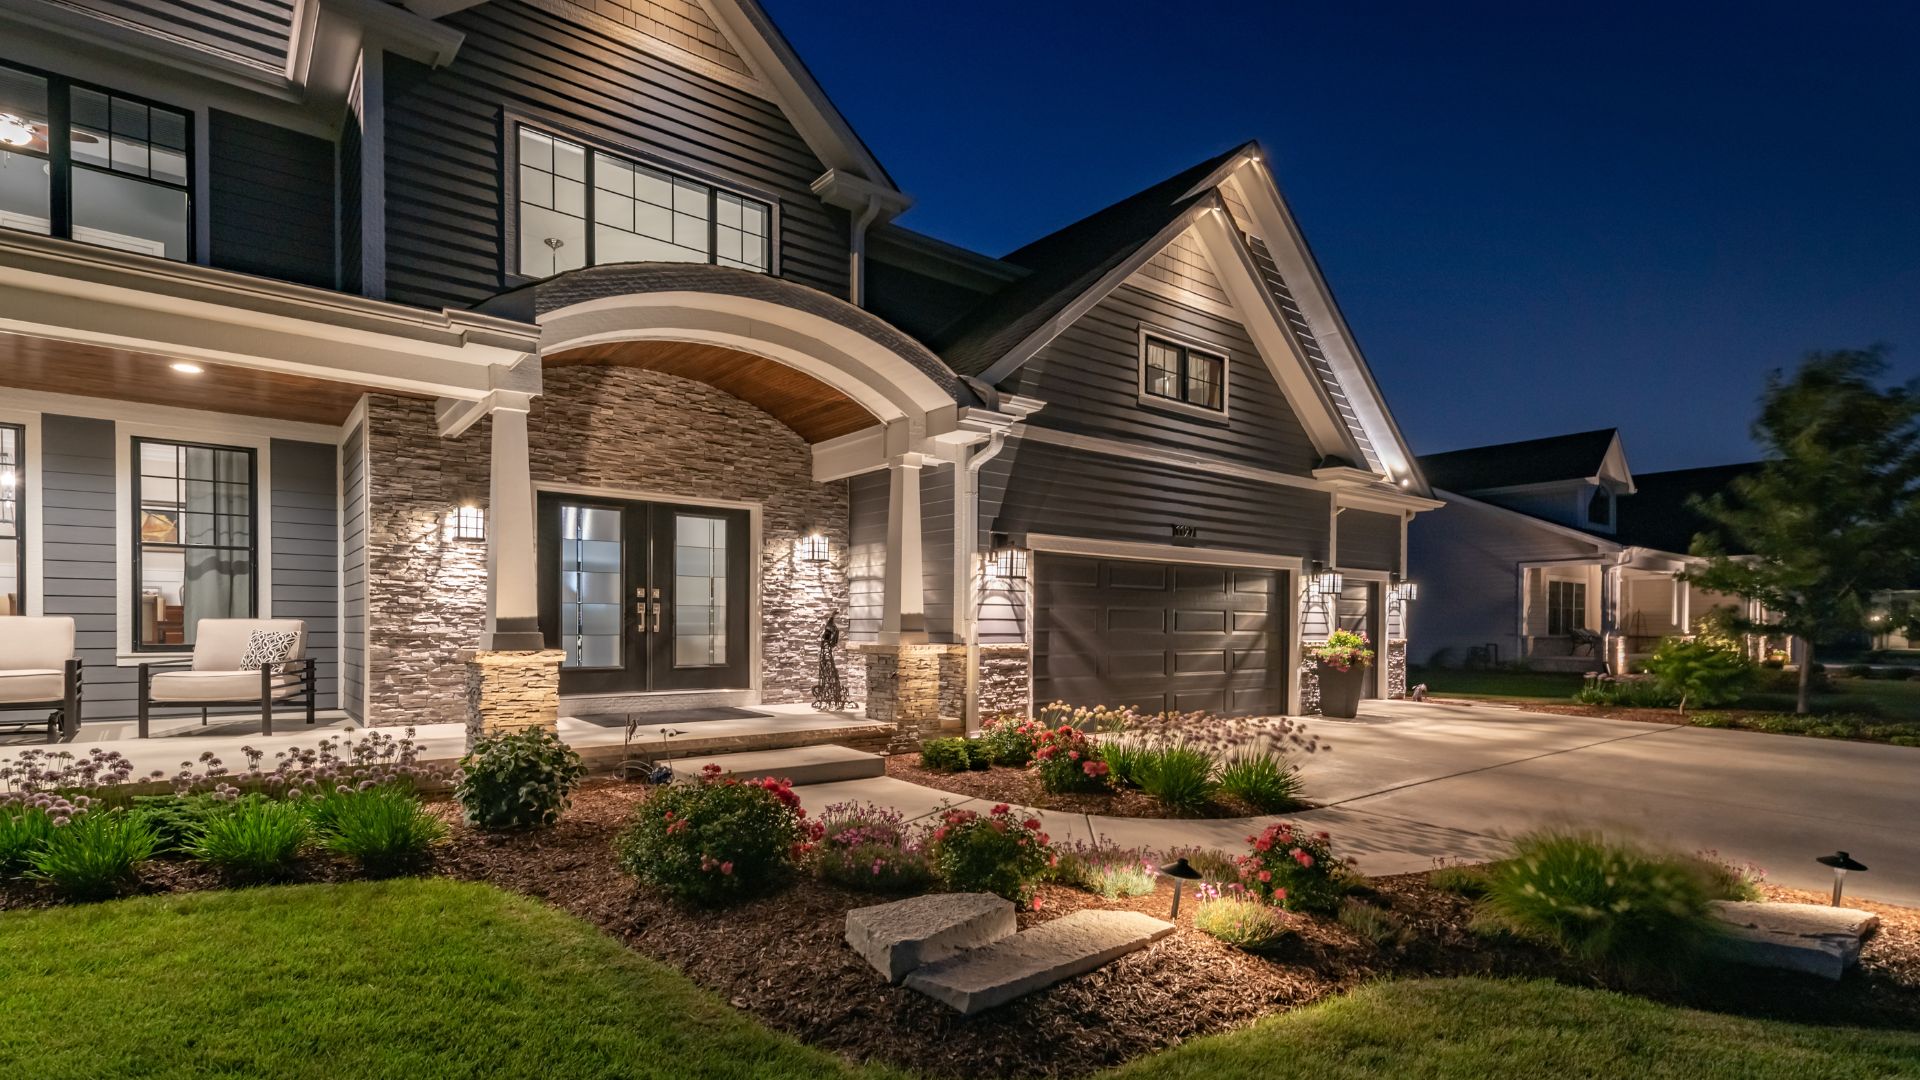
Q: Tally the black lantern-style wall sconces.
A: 5